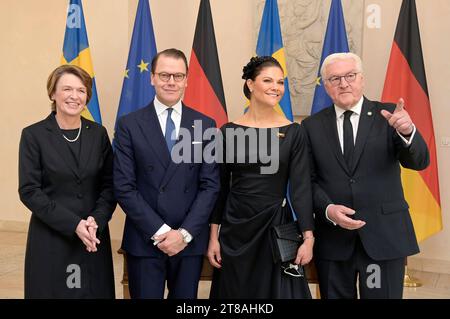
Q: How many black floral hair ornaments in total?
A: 1